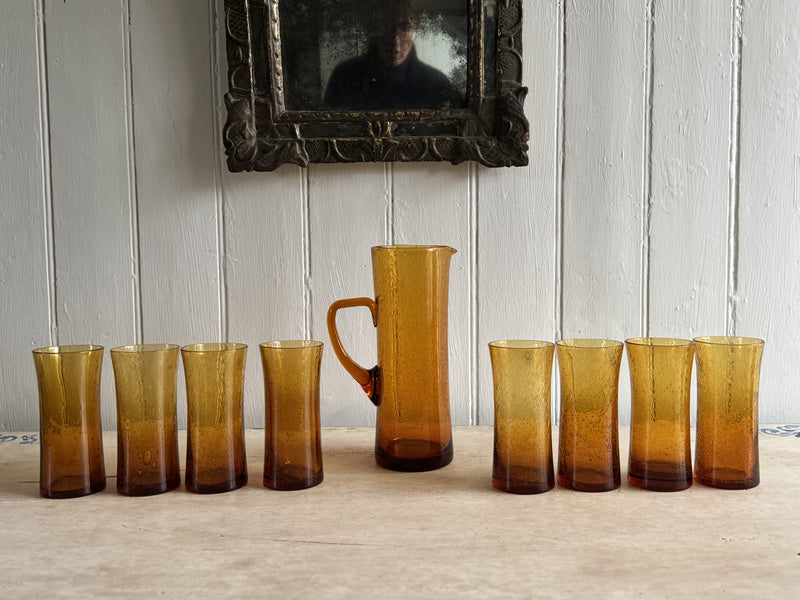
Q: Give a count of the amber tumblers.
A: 8